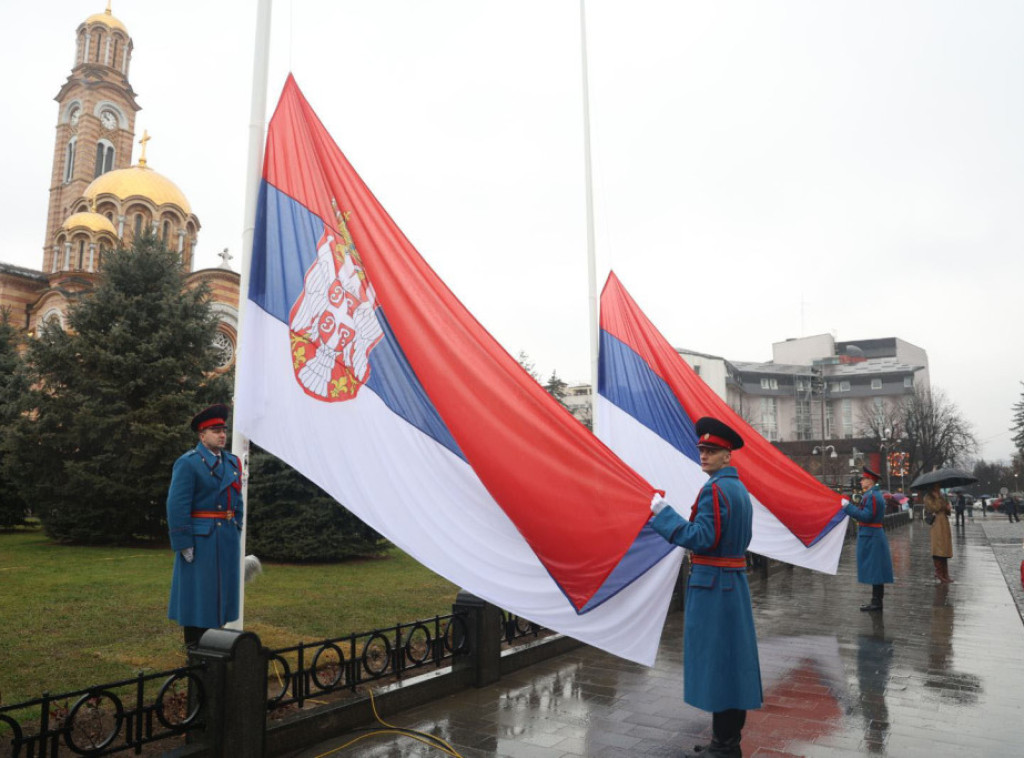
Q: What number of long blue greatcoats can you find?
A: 3